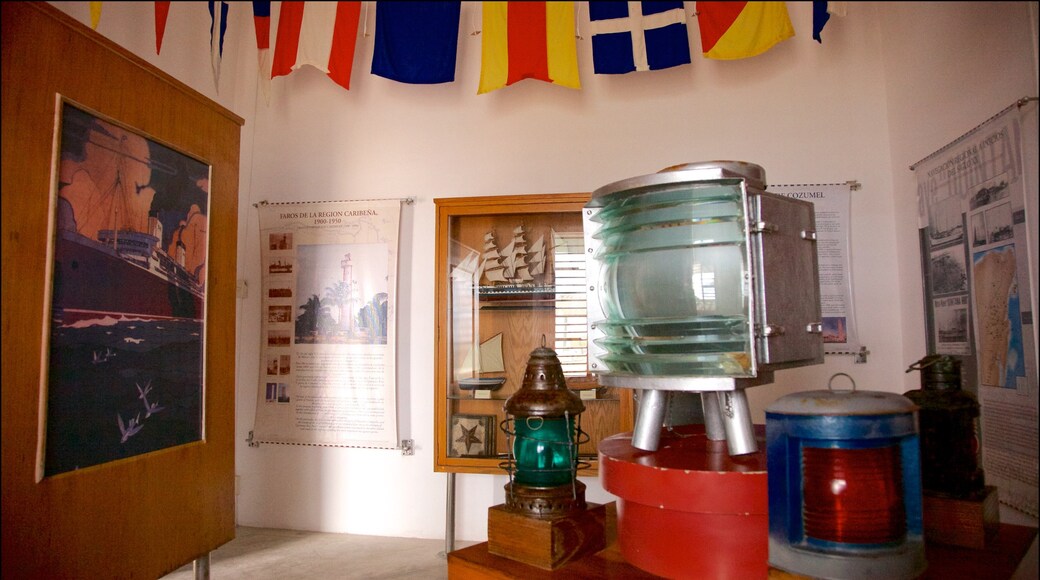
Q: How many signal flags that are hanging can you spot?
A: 10